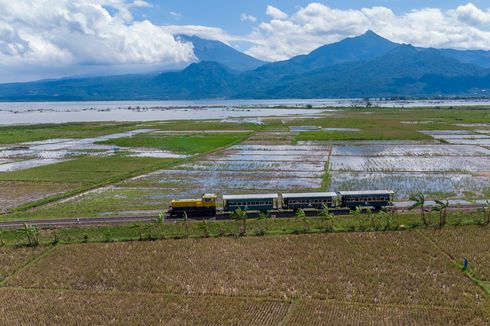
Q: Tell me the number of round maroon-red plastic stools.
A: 0